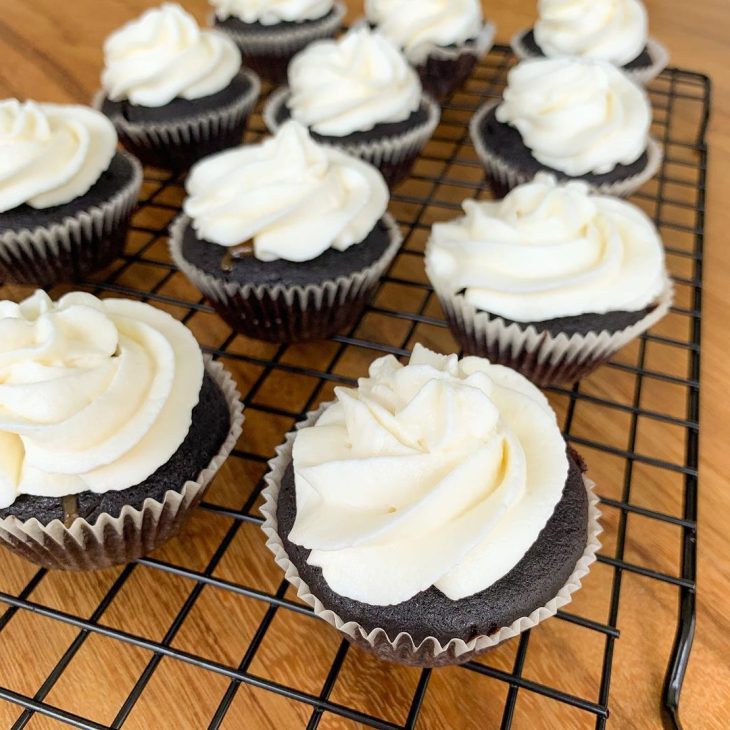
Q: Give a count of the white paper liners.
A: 11